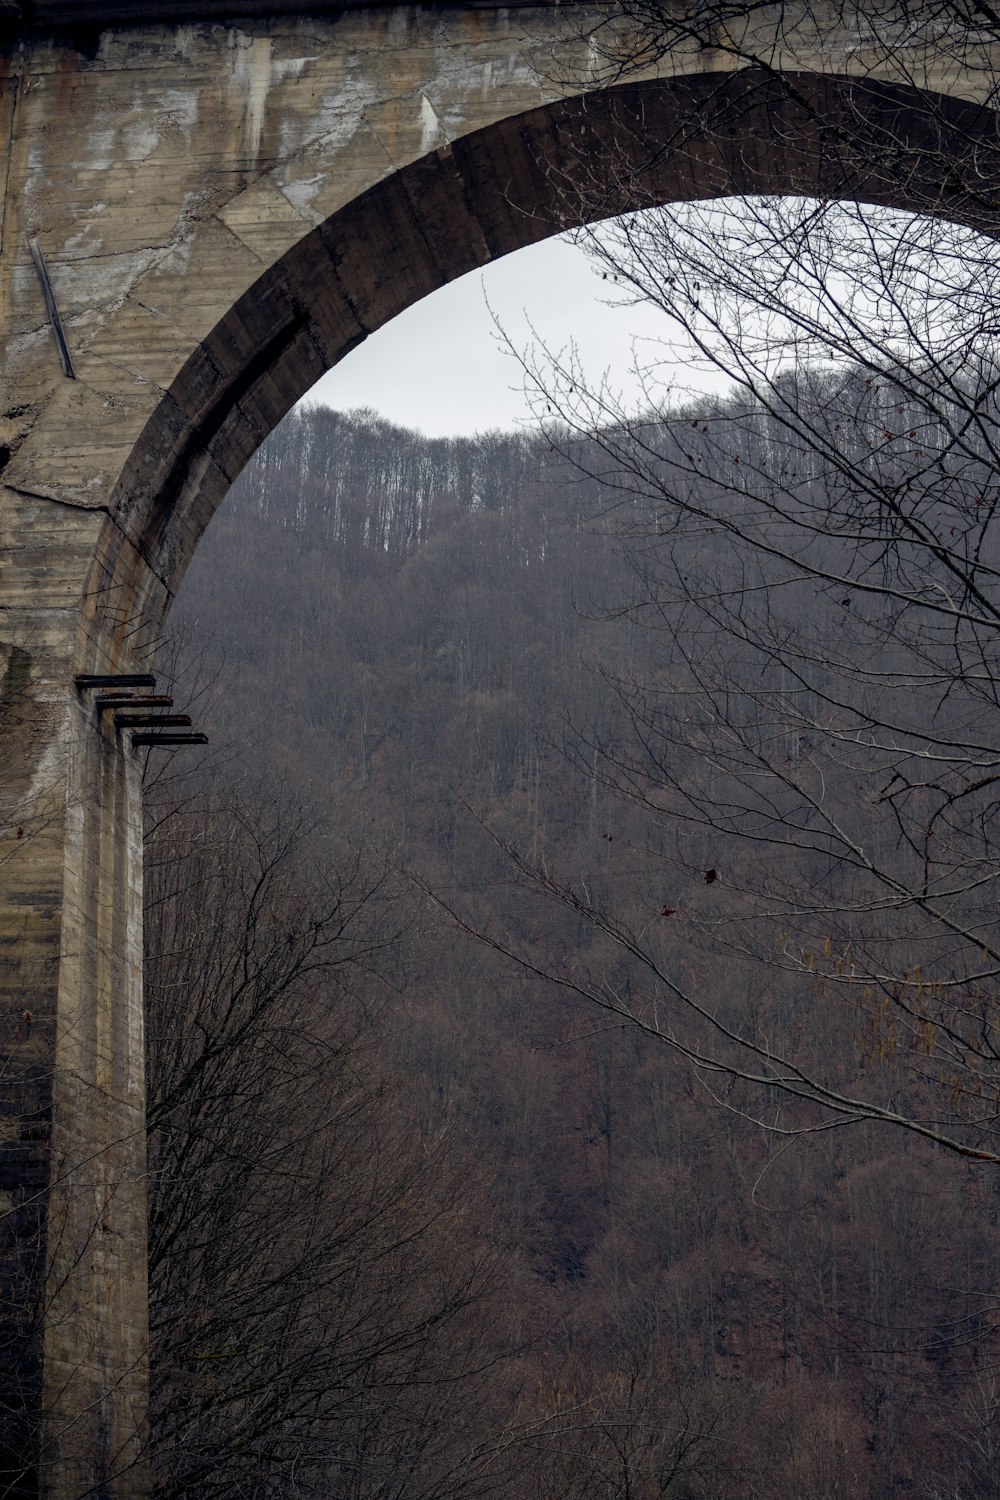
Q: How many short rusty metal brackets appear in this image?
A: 4